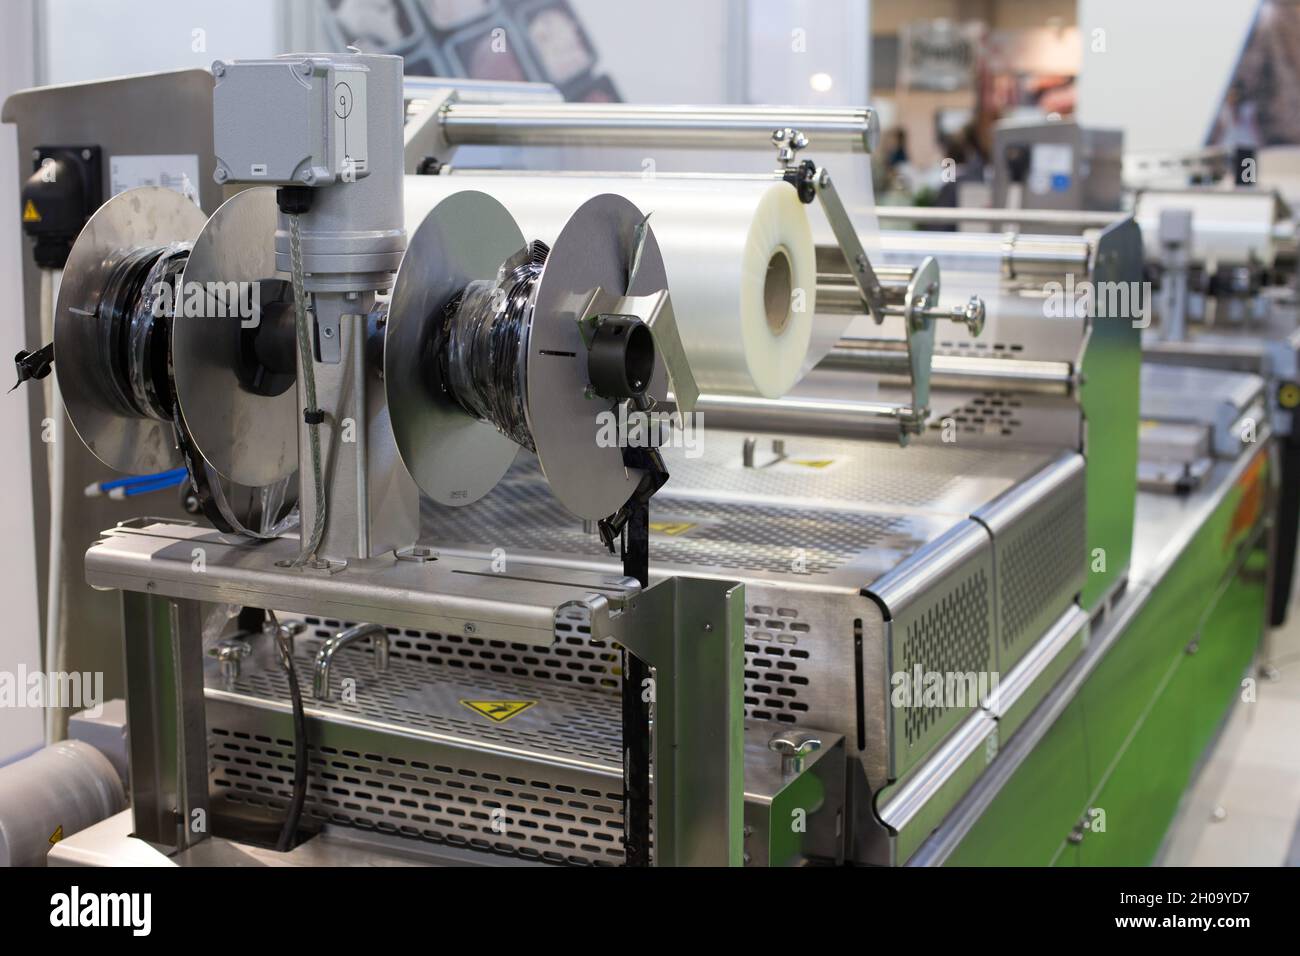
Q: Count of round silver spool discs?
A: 4